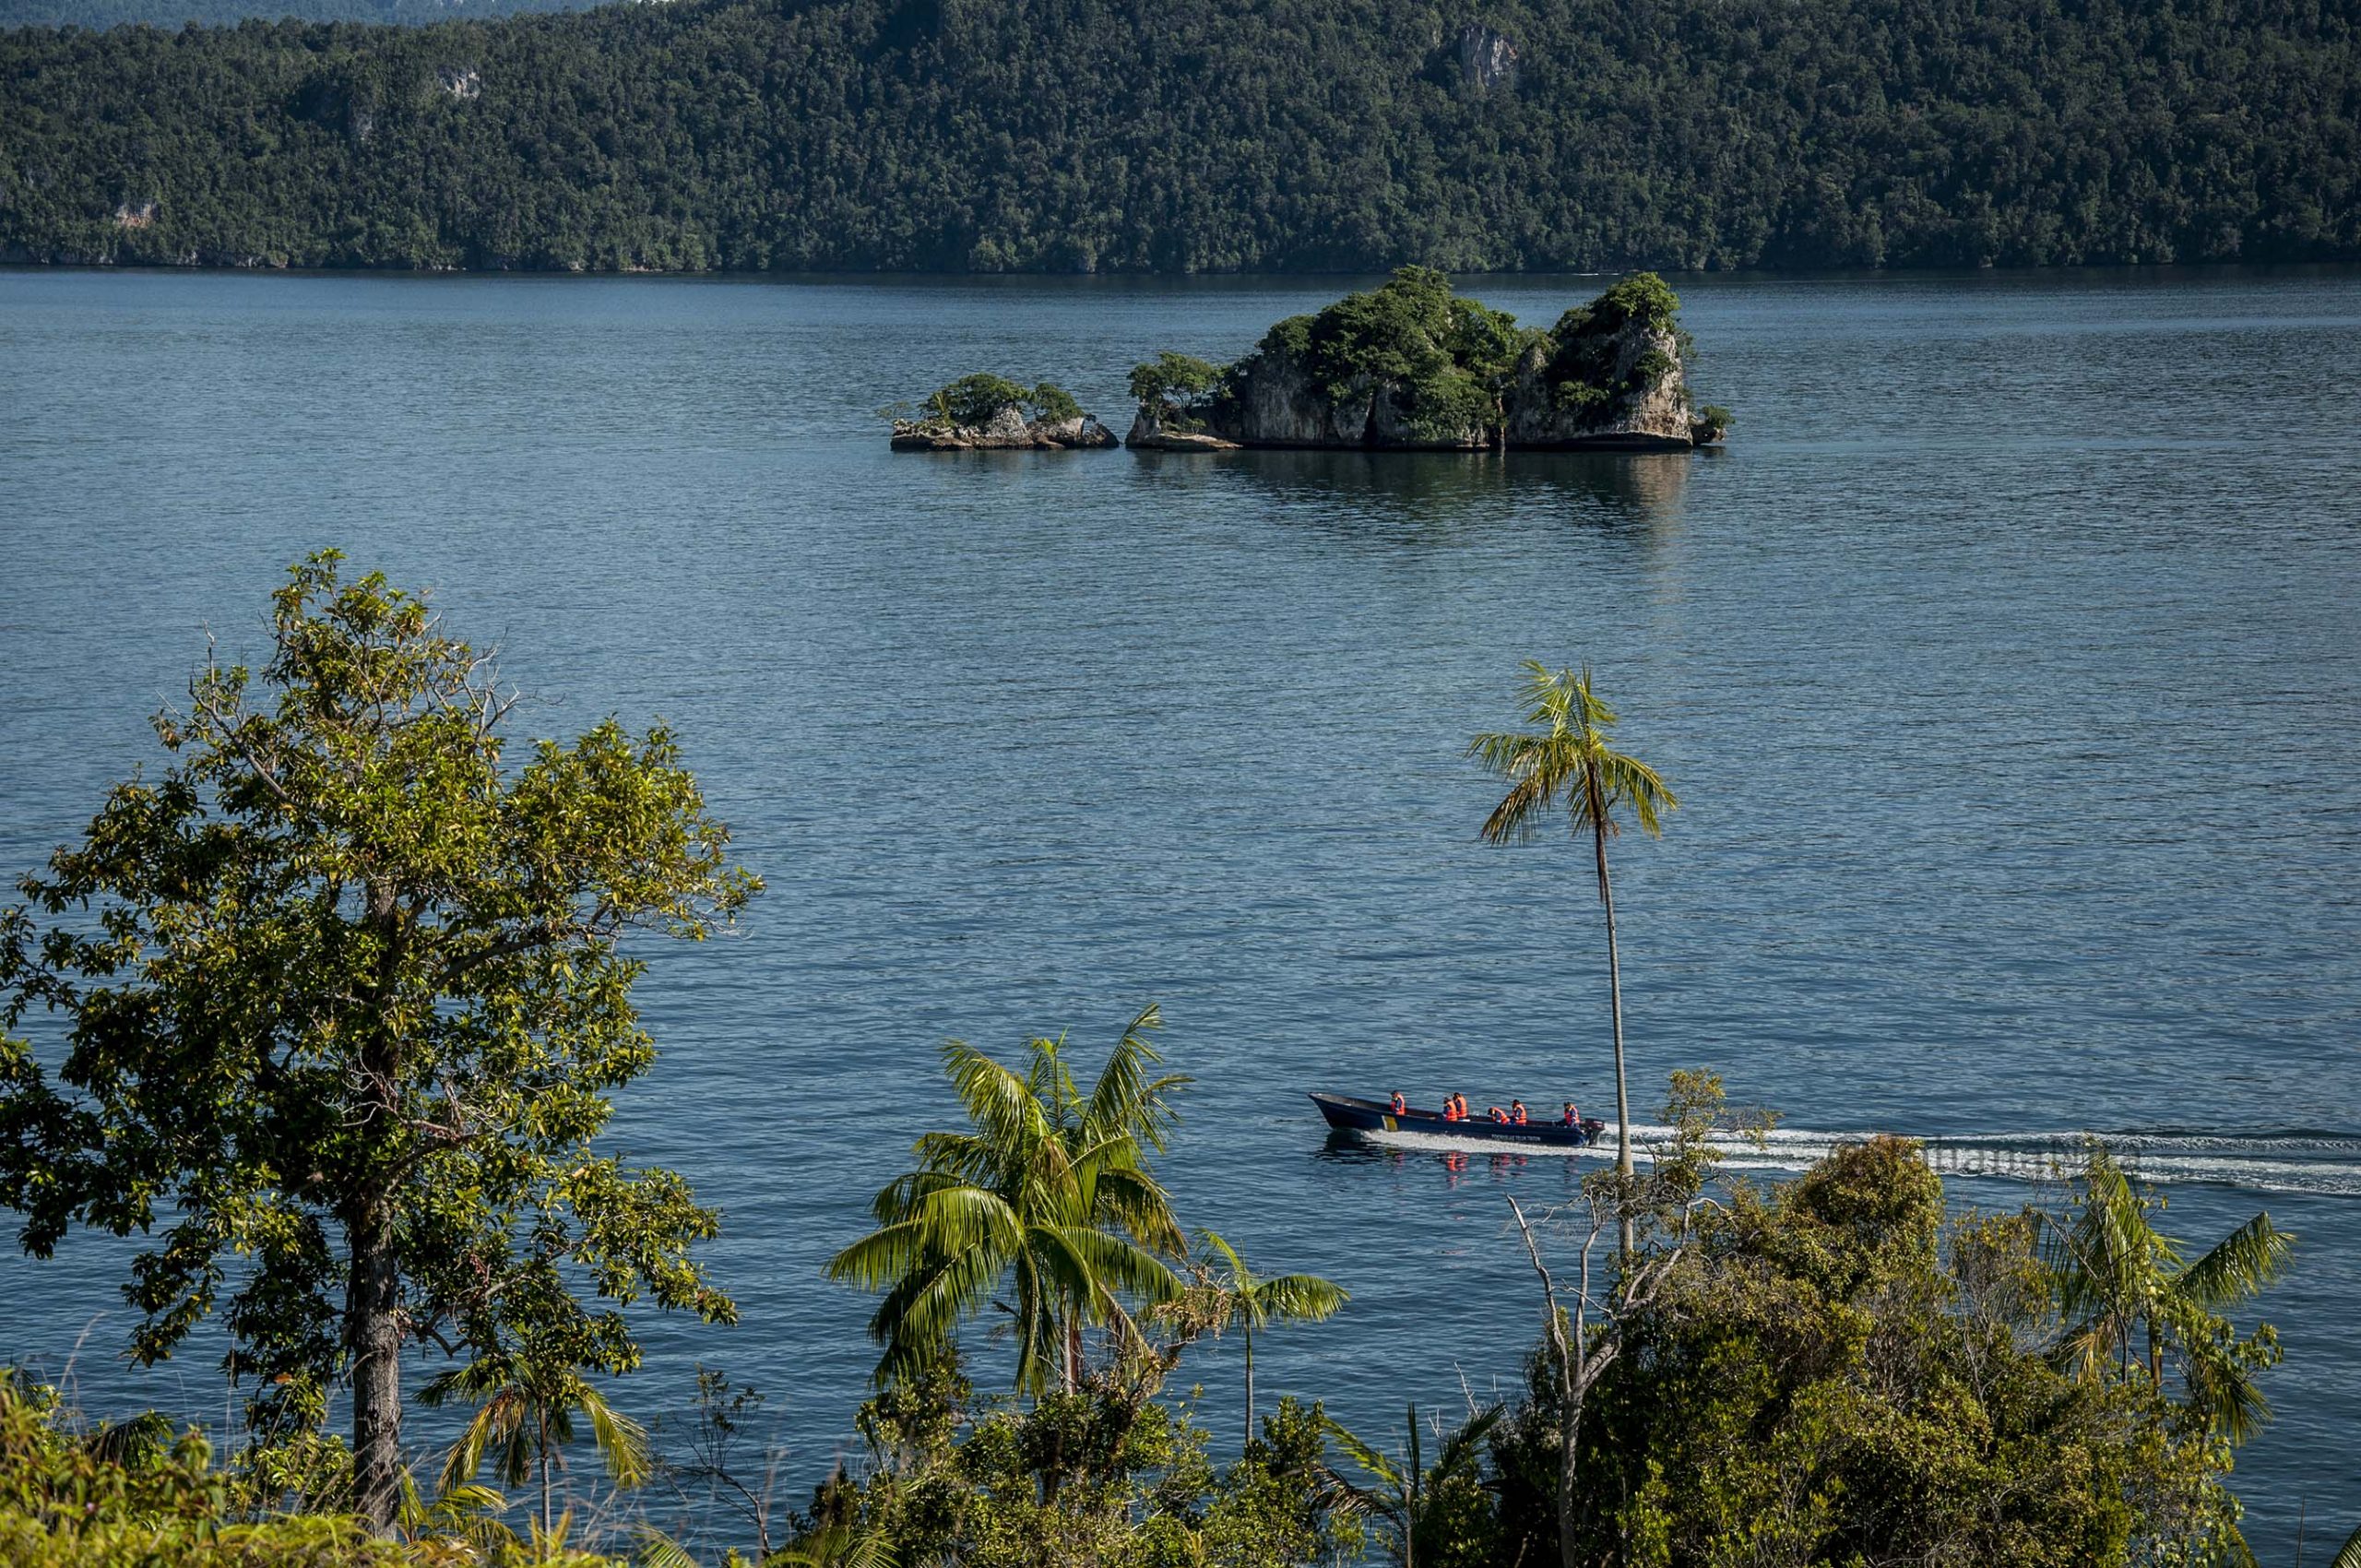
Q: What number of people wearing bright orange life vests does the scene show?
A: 6